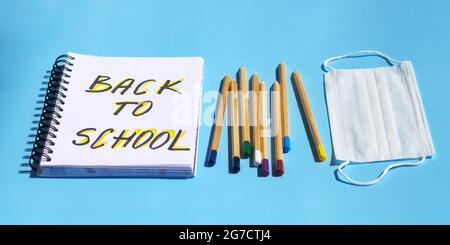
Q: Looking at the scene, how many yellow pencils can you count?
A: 1